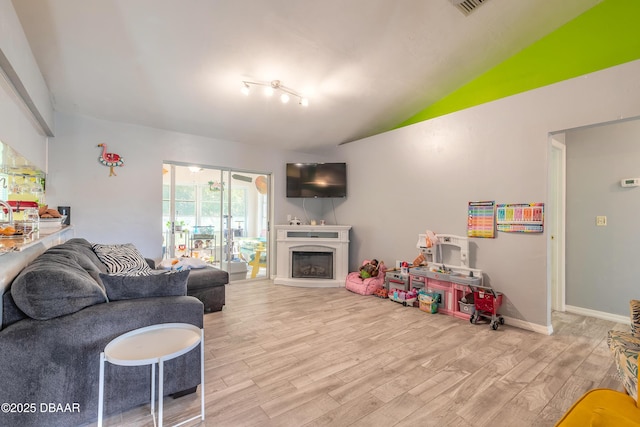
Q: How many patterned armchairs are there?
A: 1